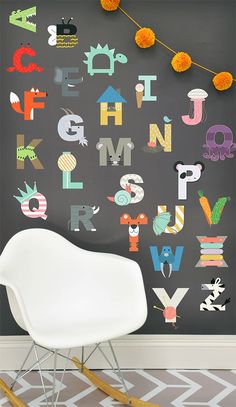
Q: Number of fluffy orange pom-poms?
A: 4